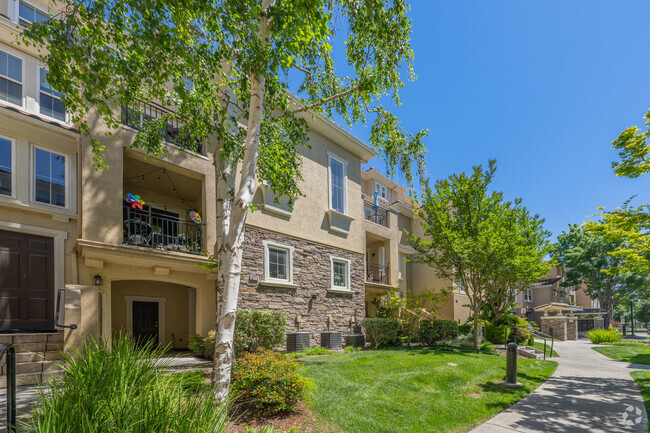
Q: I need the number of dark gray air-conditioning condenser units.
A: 3